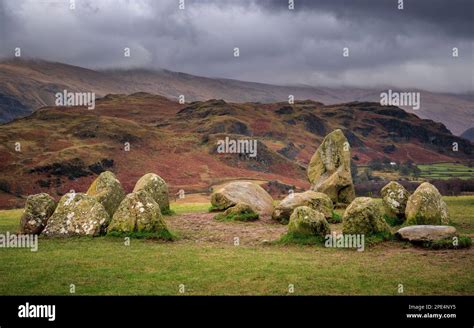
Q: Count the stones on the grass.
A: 14